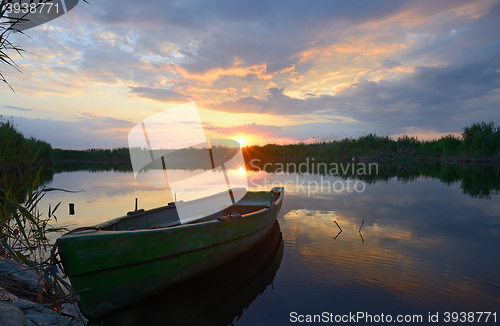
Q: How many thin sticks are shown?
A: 2